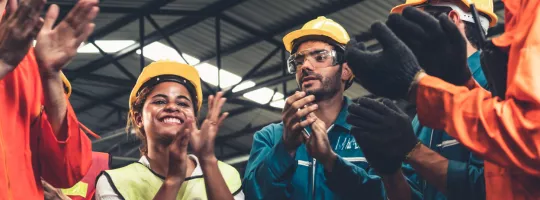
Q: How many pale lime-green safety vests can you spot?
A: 1